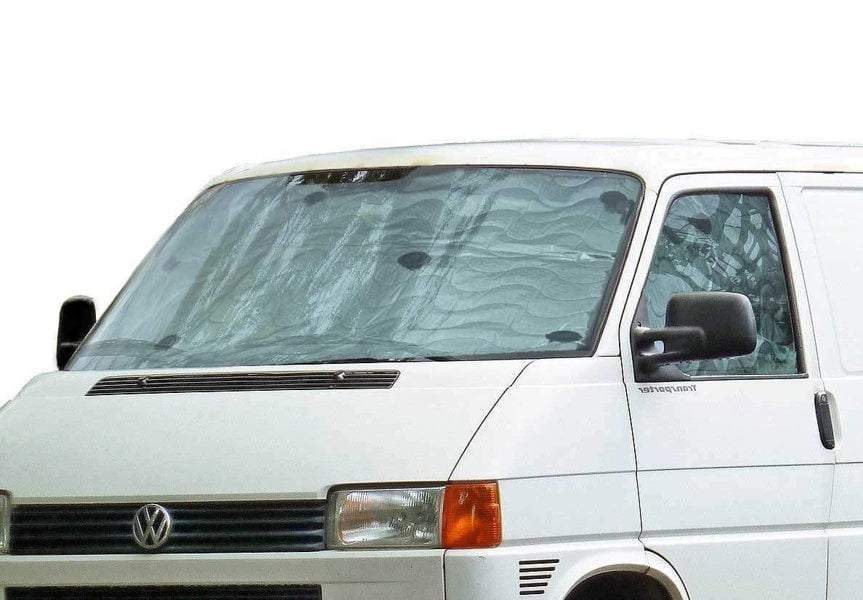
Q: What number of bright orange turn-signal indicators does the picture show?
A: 1